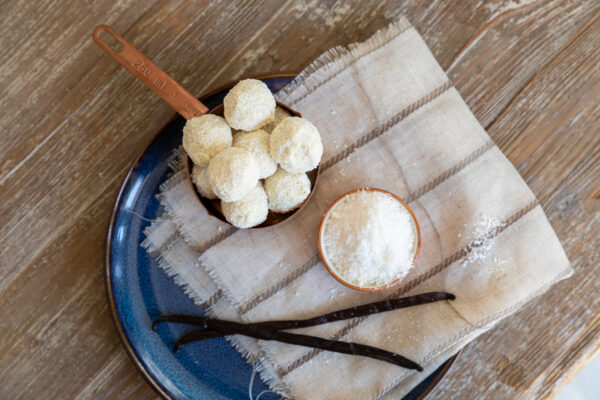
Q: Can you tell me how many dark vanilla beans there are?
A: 2